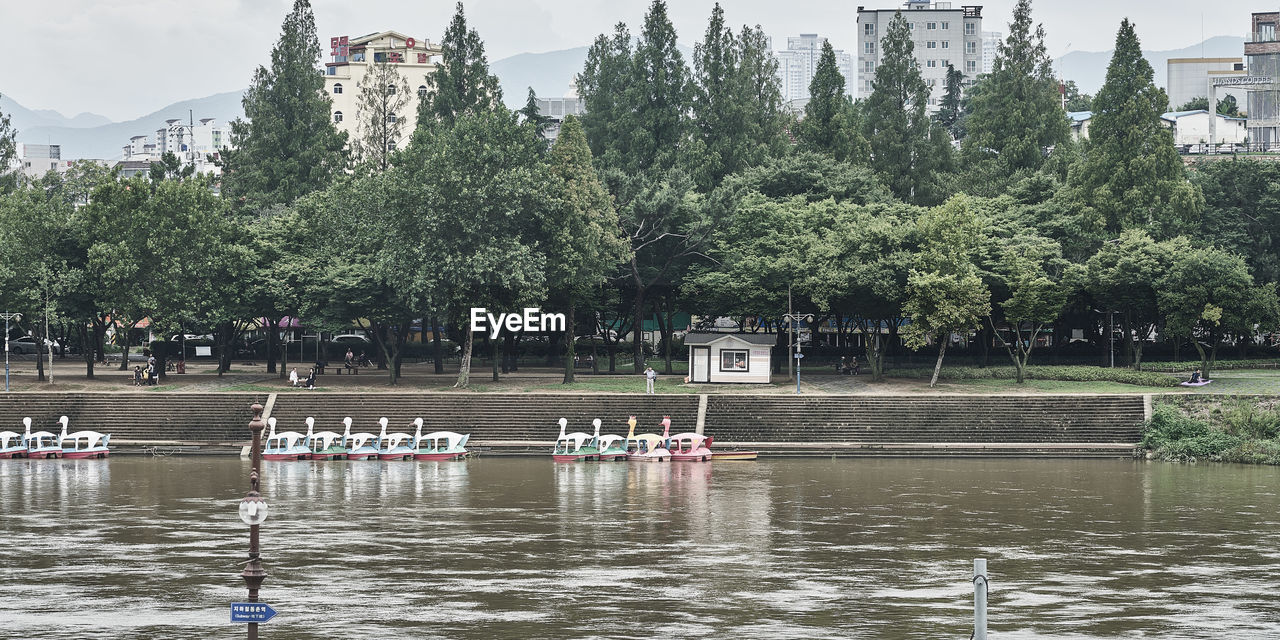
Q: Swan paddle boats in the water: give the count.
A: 12